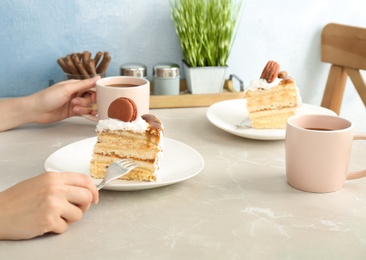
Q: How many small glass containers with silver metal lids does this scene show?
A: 2